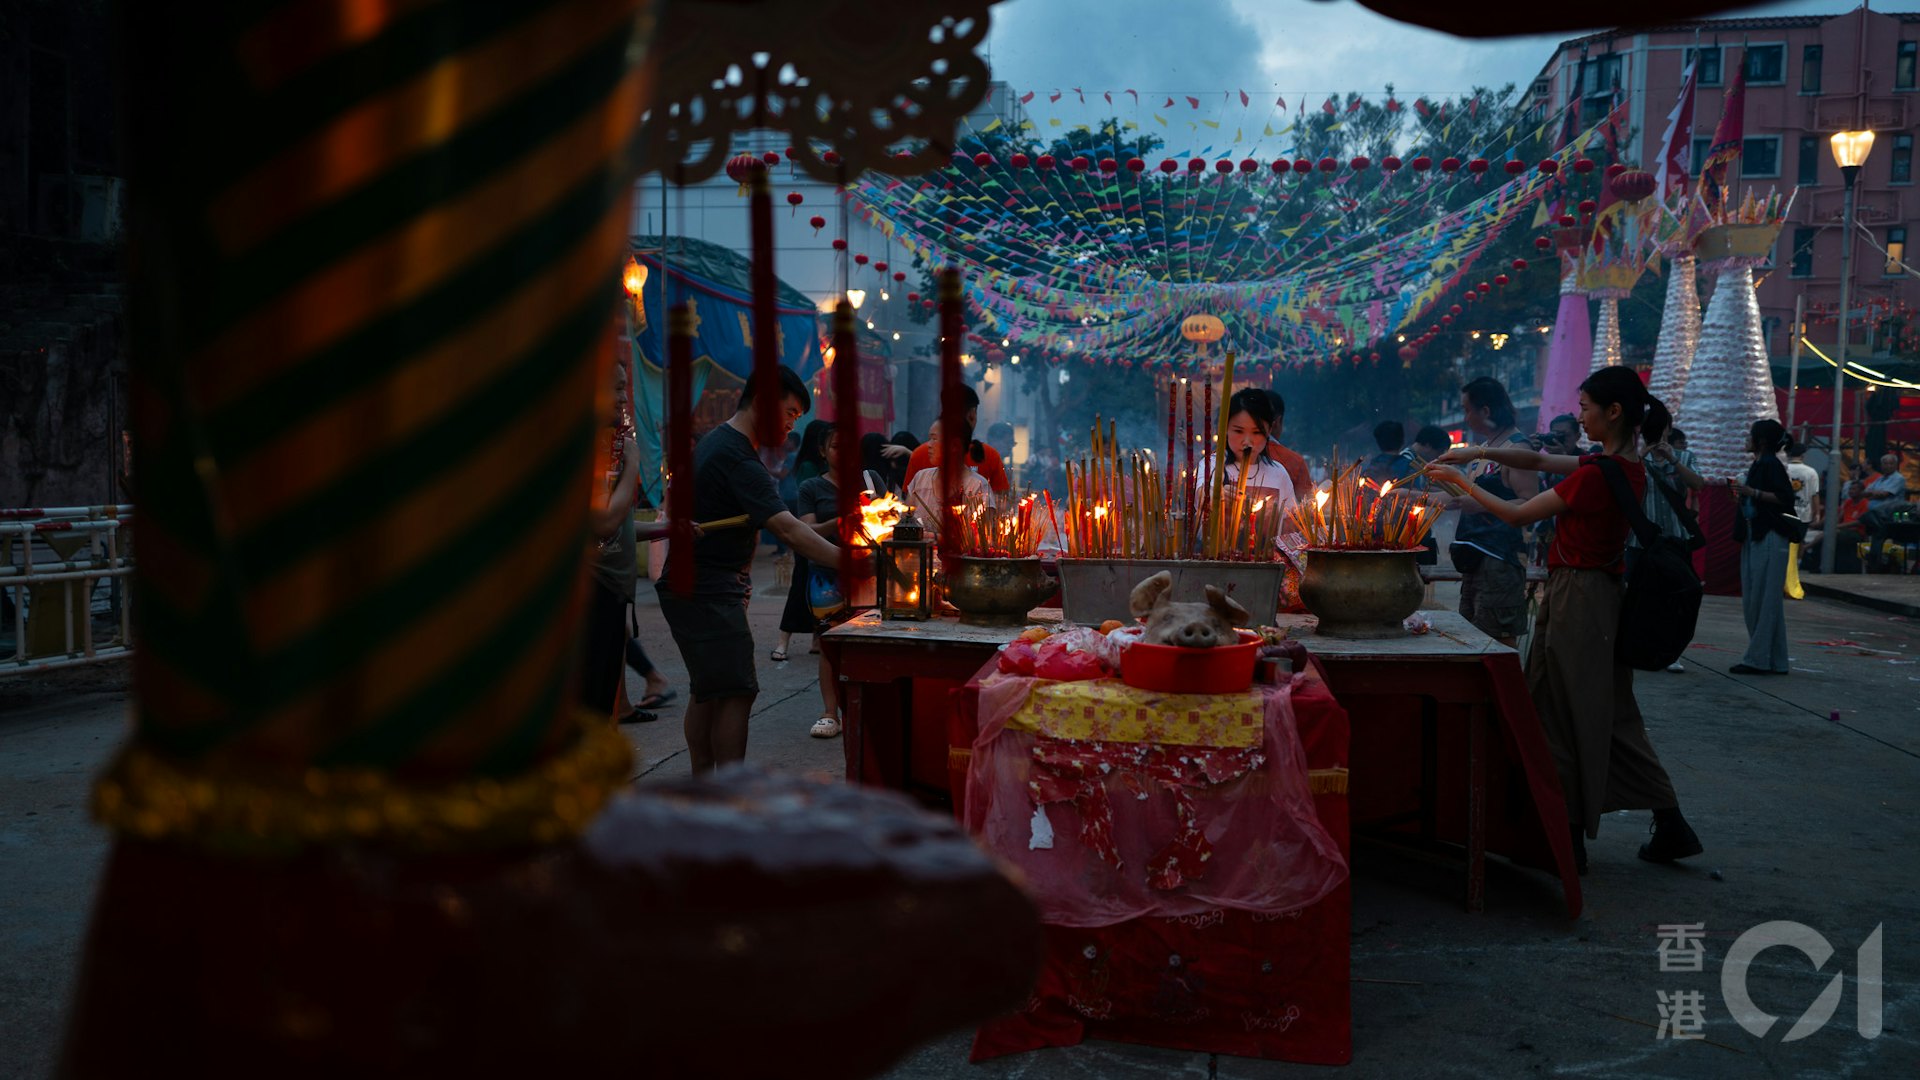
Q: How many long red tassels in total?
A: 4